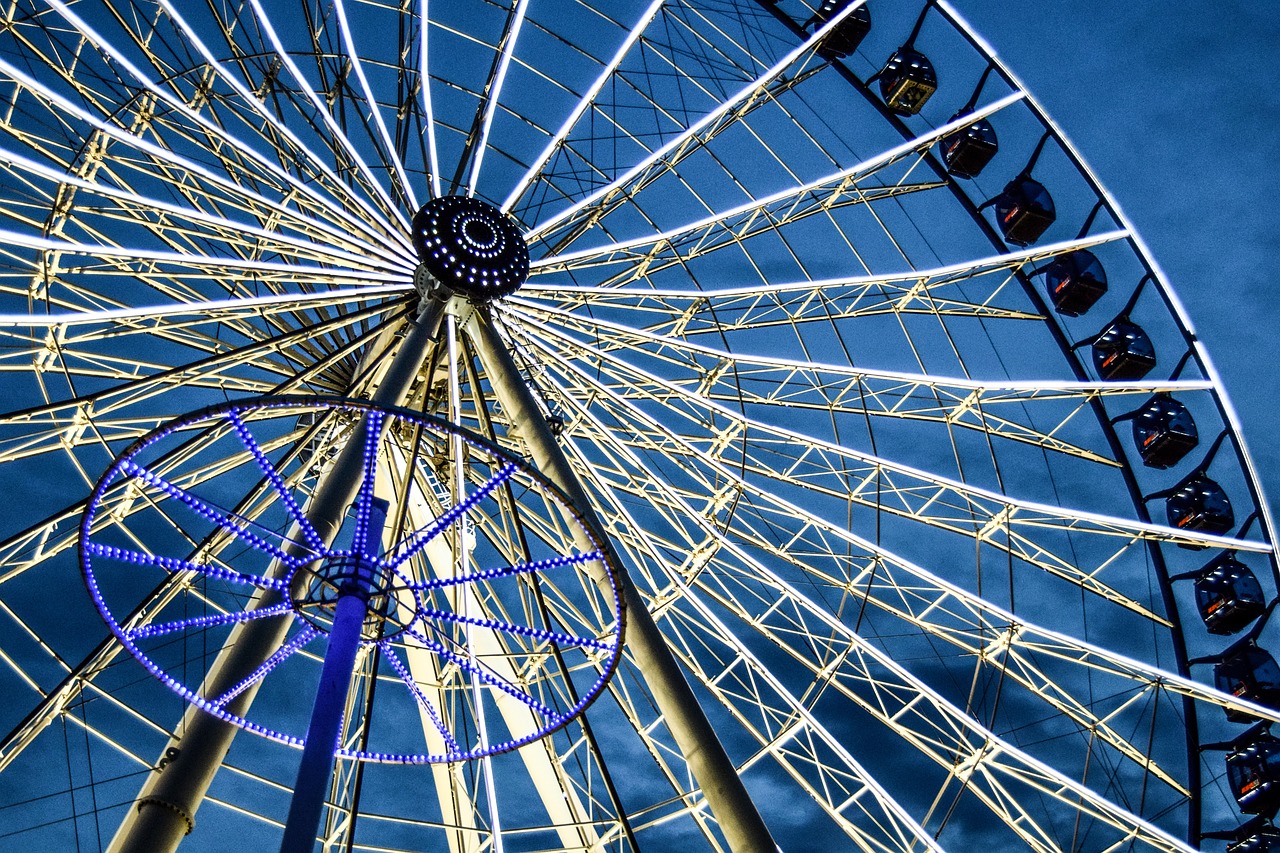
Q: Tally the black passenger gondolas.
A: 12